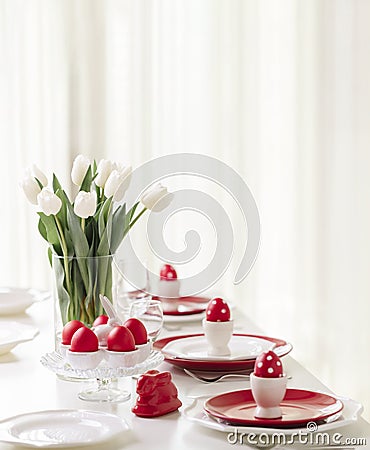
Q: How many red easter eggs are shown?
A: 8